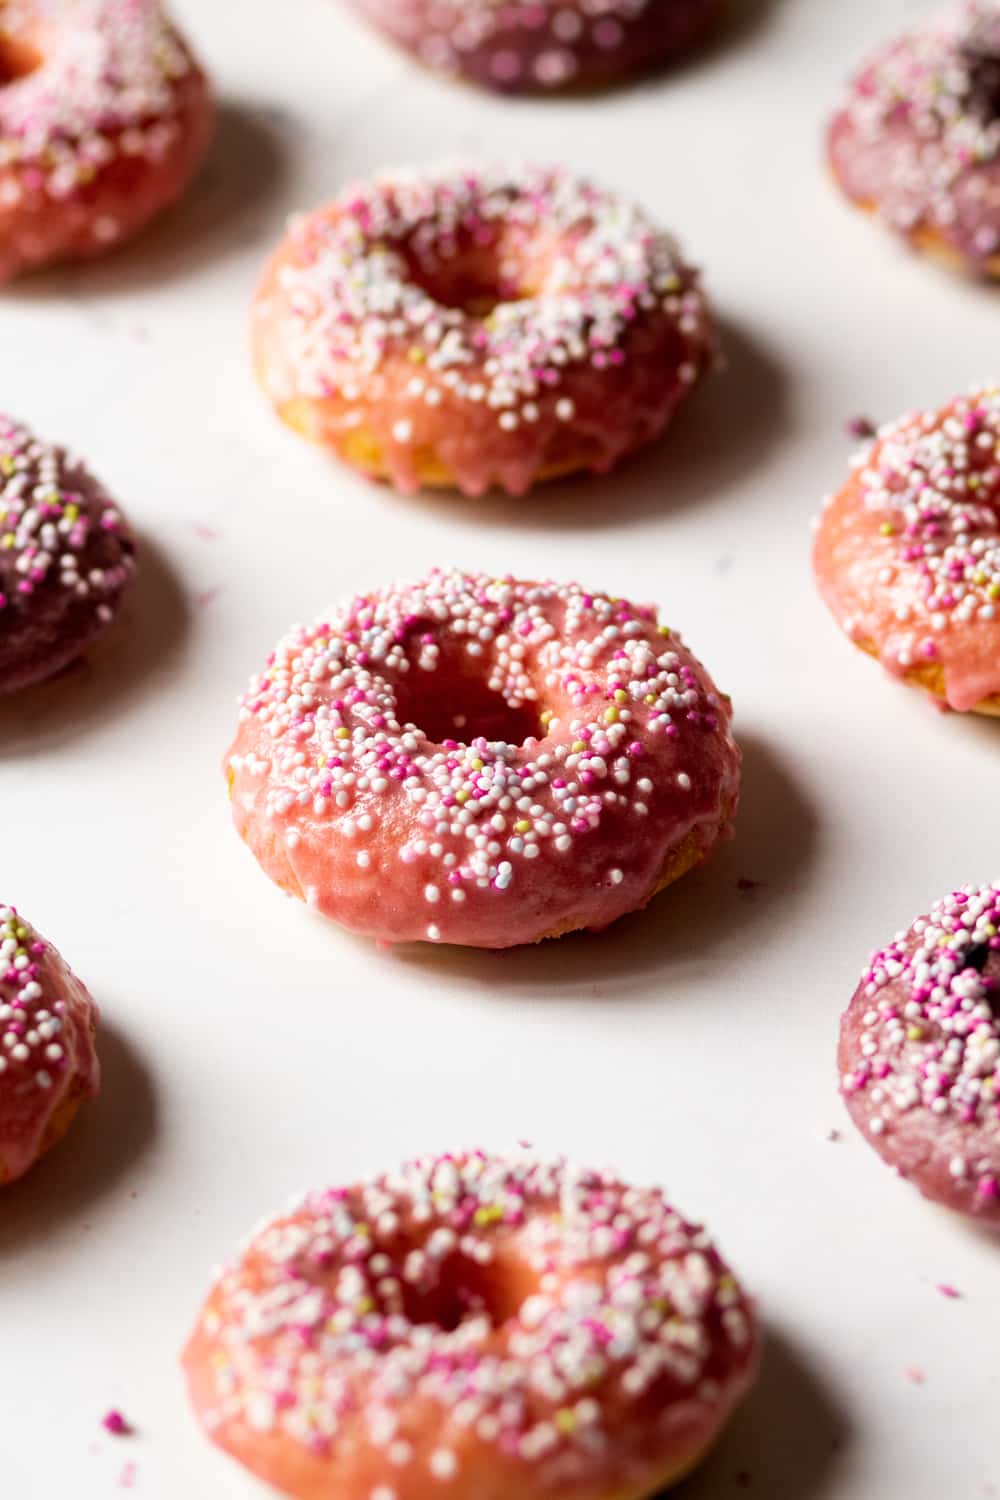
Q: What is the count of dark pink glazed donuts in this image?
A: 4